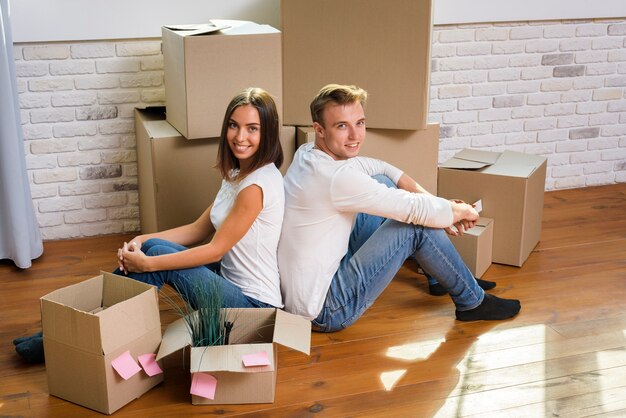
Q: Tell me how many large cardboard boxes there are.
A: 5